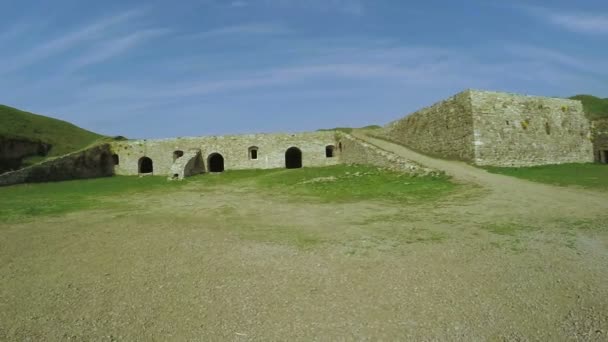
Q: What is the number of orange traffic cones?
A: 0